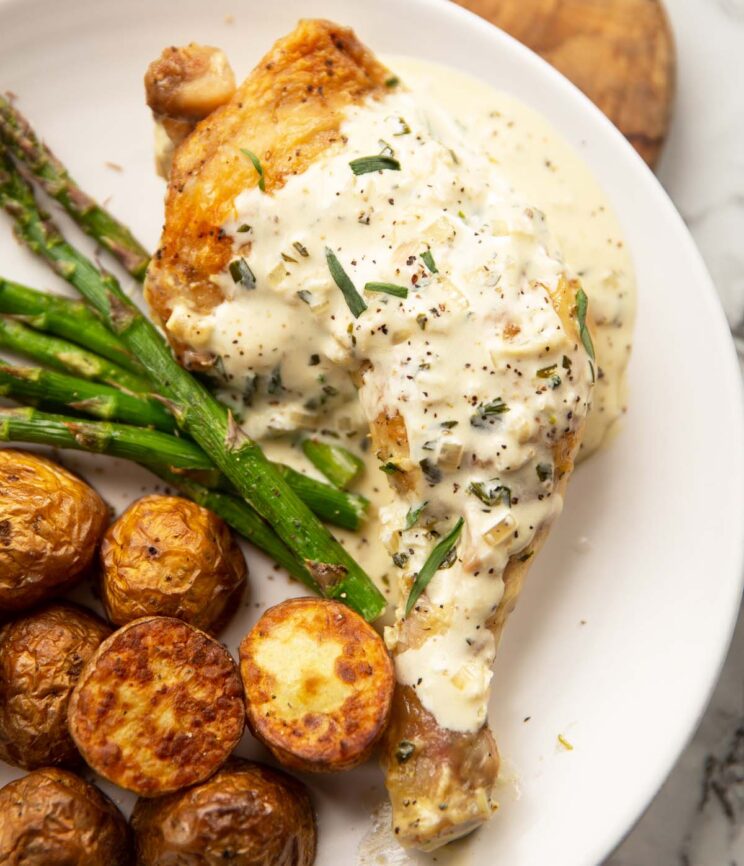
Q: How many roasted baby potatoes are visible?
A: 7